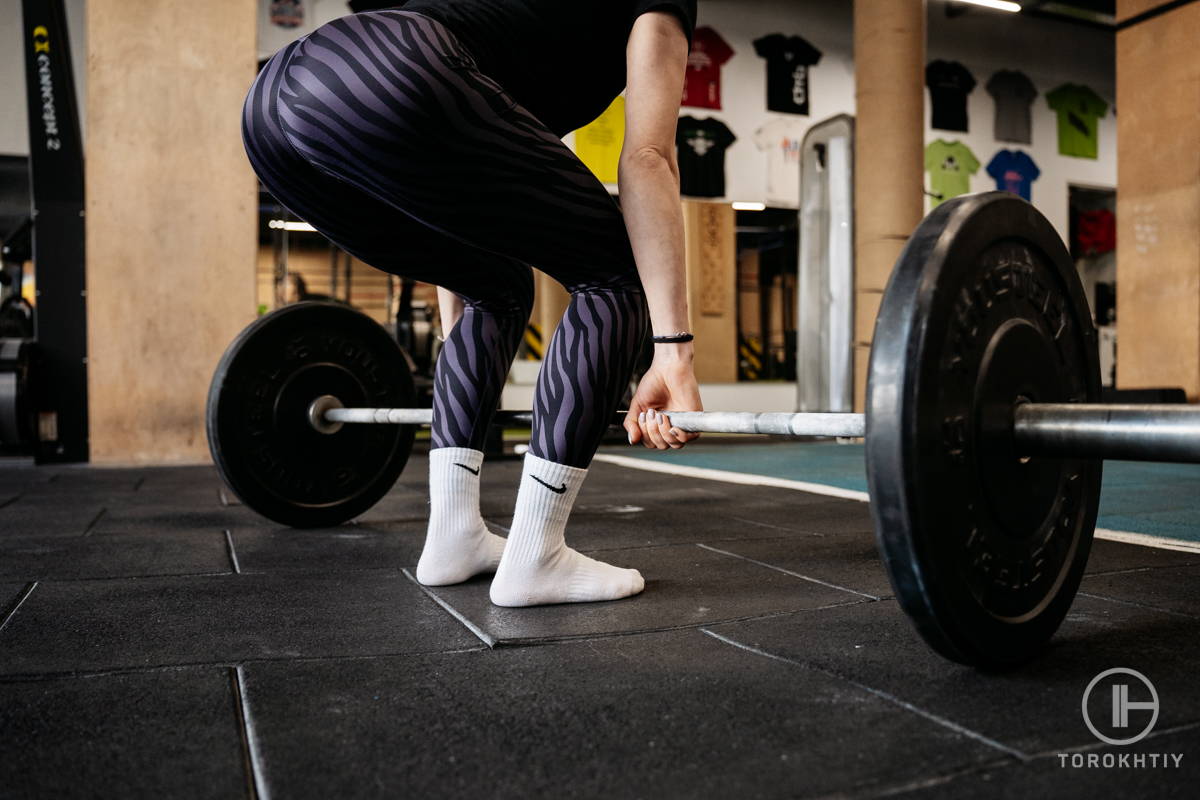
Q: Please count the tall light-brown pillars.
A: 3